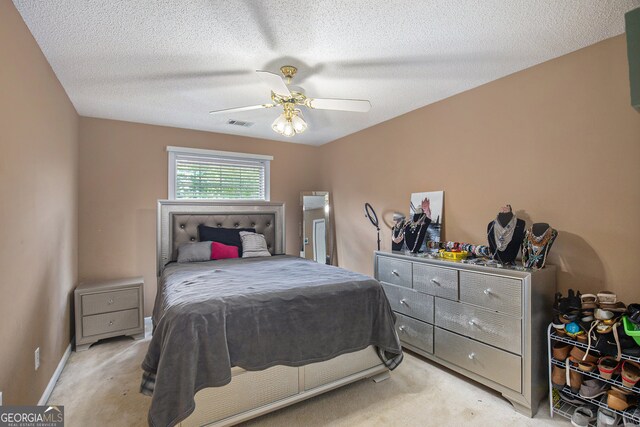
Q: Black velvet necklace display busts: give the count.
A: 4